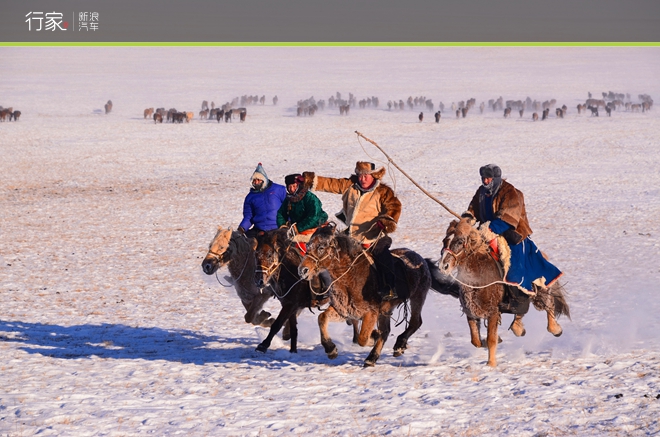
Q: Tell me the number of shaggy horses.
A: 4